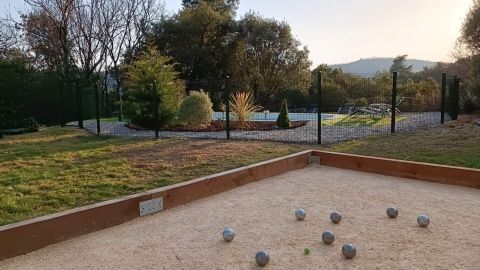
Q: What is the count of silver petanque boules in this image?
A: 8